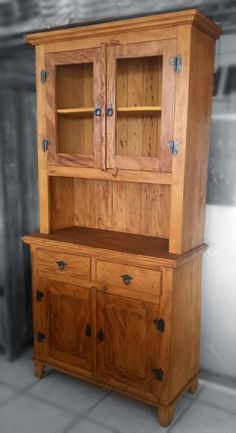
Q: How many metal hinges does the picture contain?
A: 8